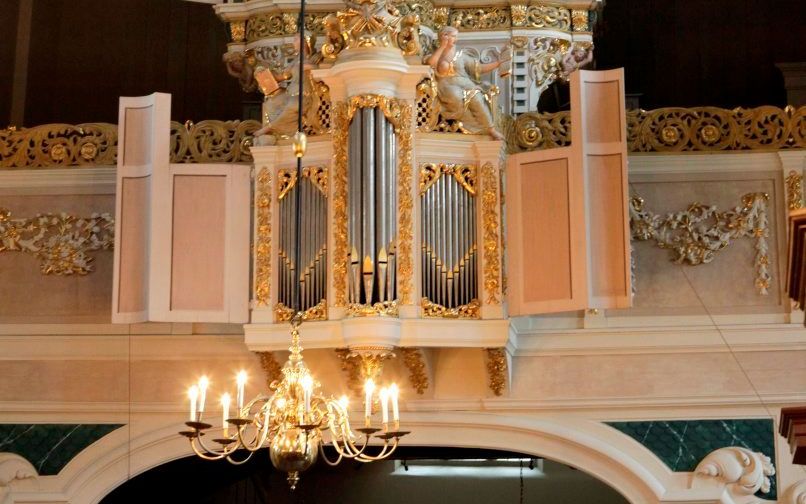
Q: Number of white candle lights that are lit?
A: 10